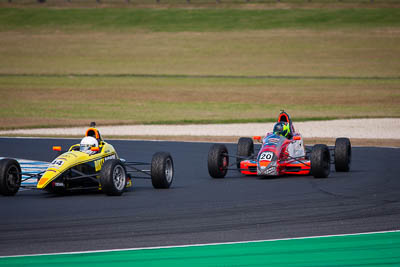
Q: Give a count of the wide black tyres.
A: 7